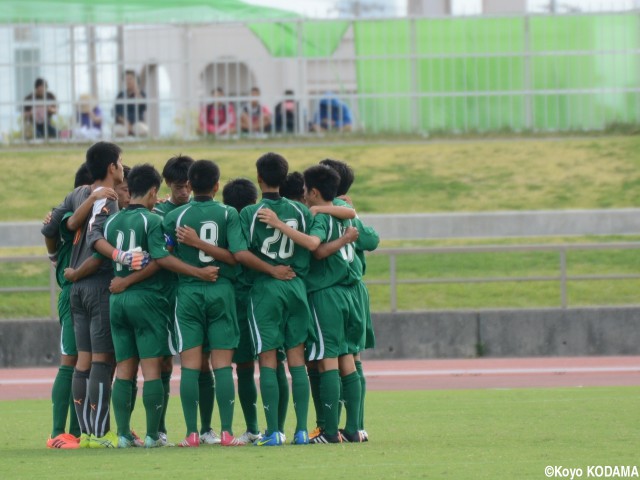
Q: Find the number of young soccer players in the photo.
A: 11